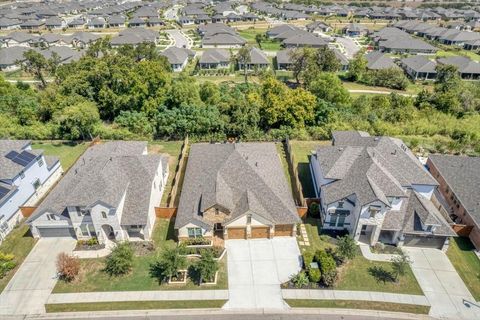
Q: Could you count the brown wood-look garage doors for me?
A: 3